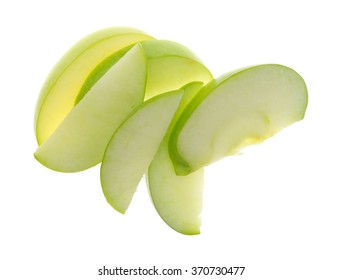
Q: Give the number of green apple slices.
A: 6